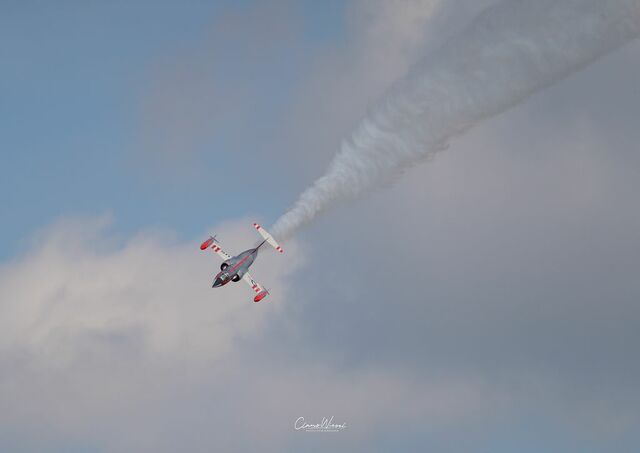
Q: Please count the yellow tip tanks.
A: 0